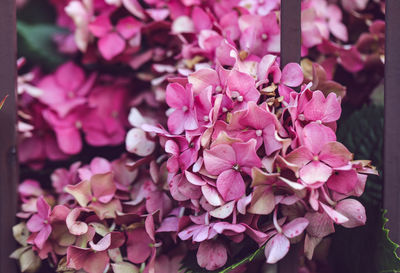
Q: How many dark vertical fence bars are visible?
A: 3